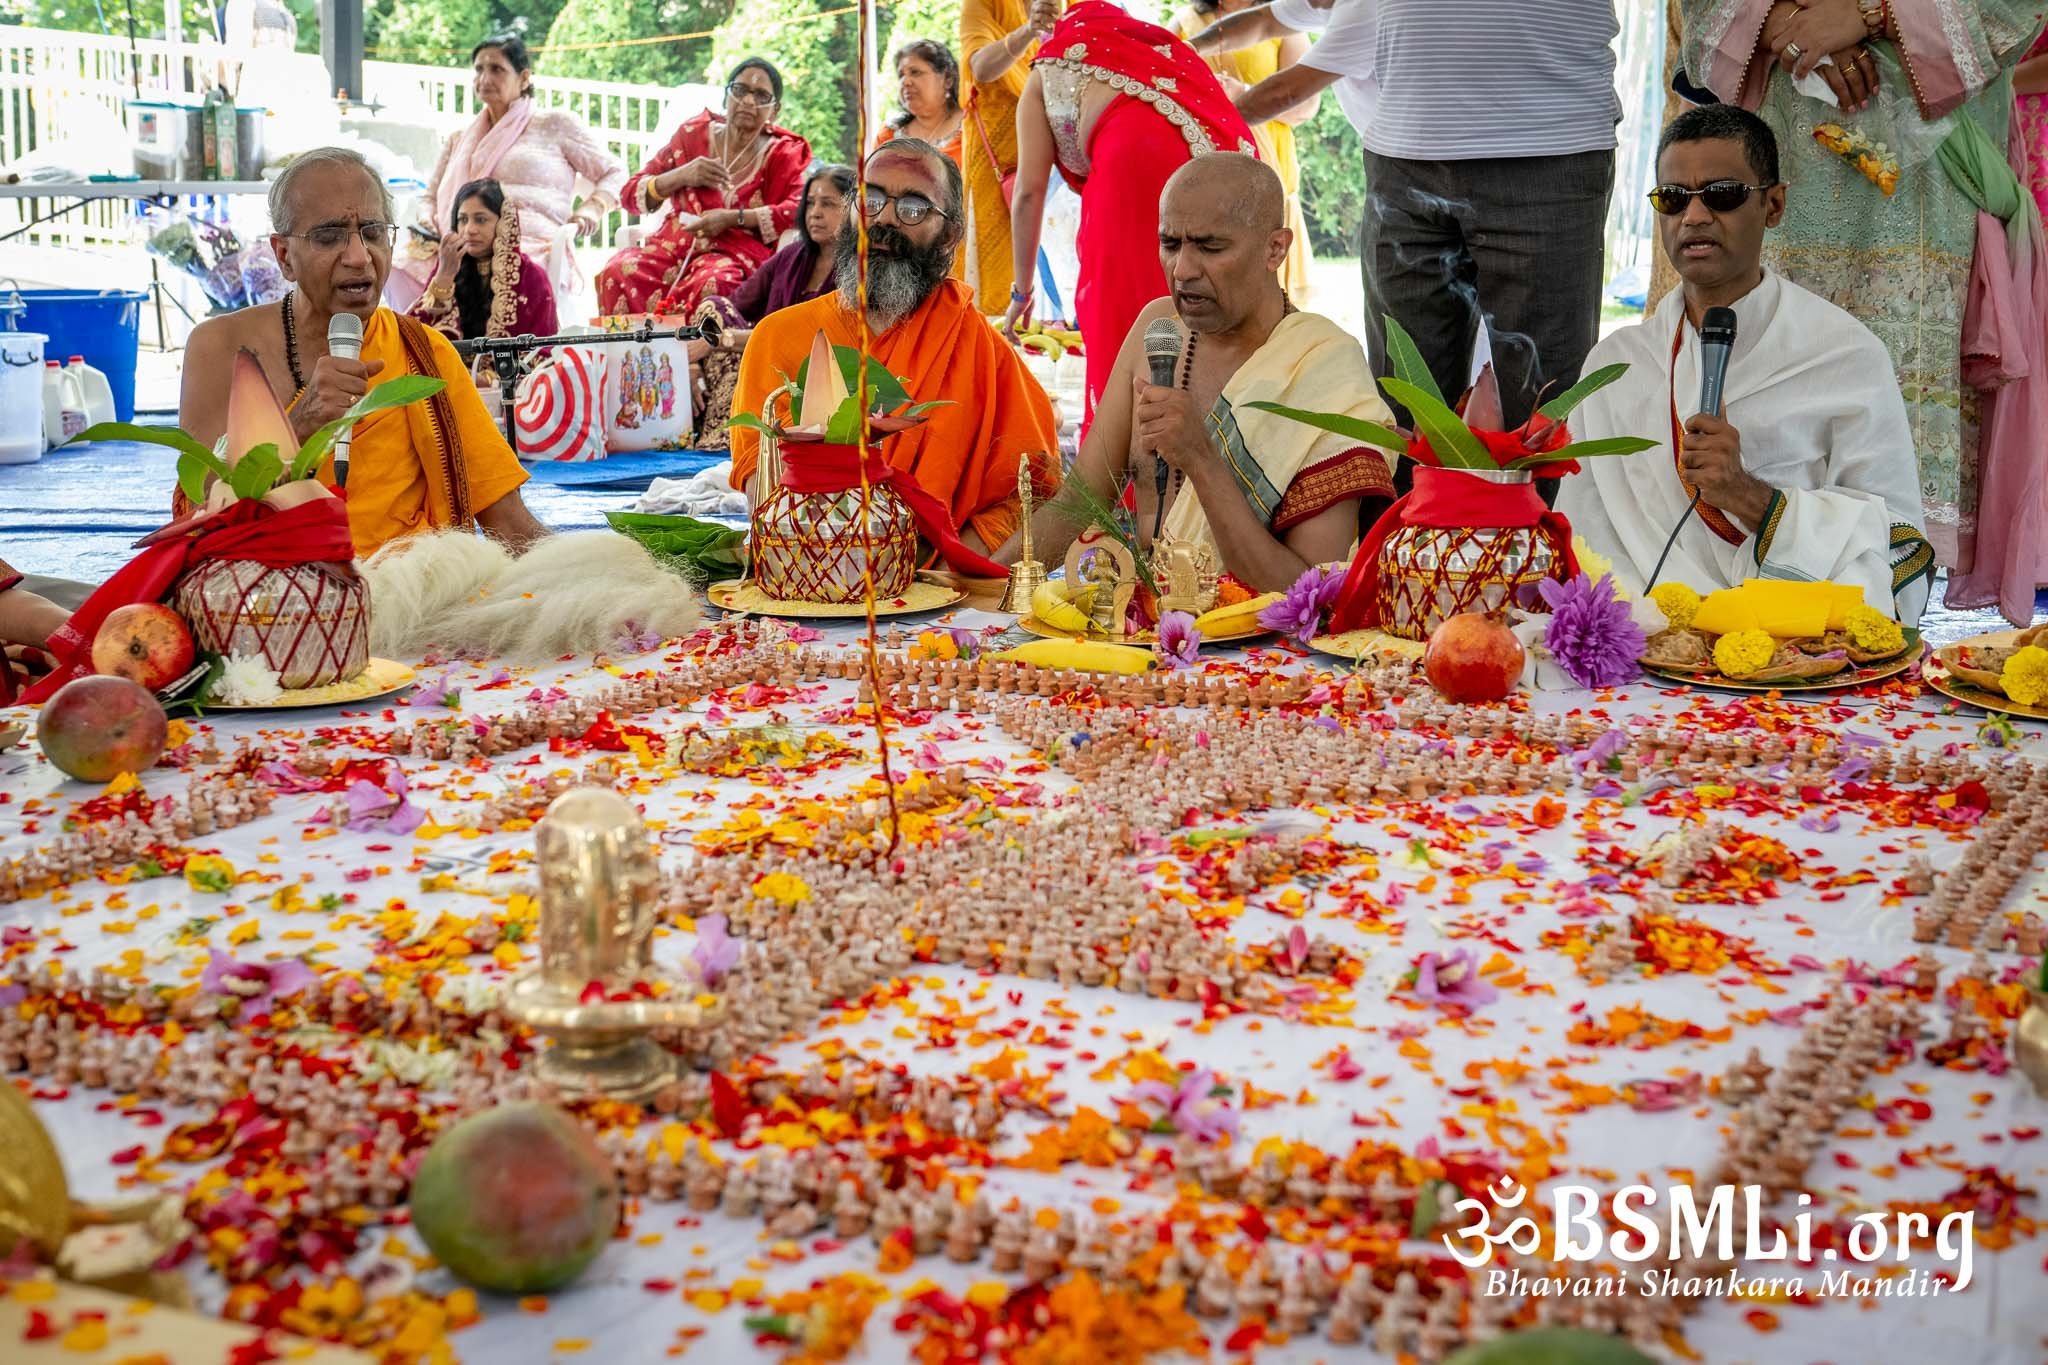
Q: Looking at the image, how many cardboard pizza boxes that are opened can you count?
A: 0